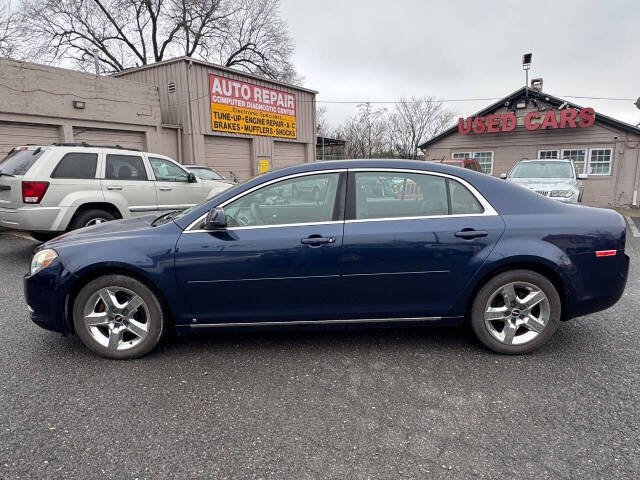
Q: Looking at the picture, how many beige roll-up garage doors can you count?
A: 4